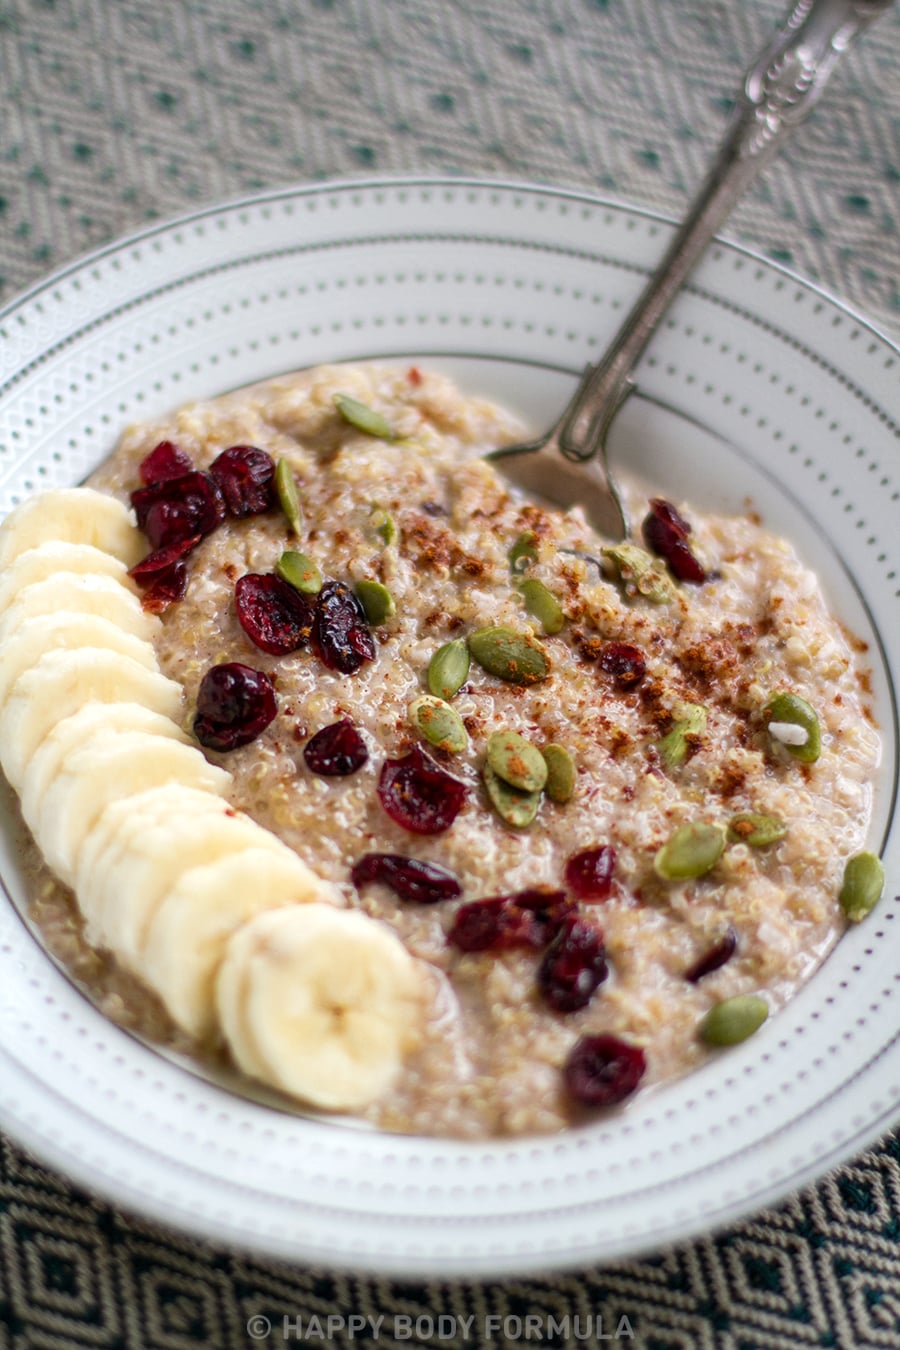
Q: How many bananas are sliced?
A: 1